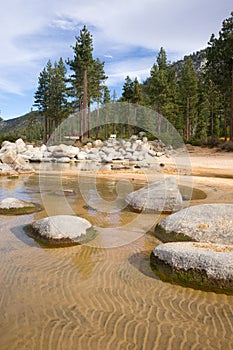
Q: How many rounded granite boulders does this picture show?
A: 5